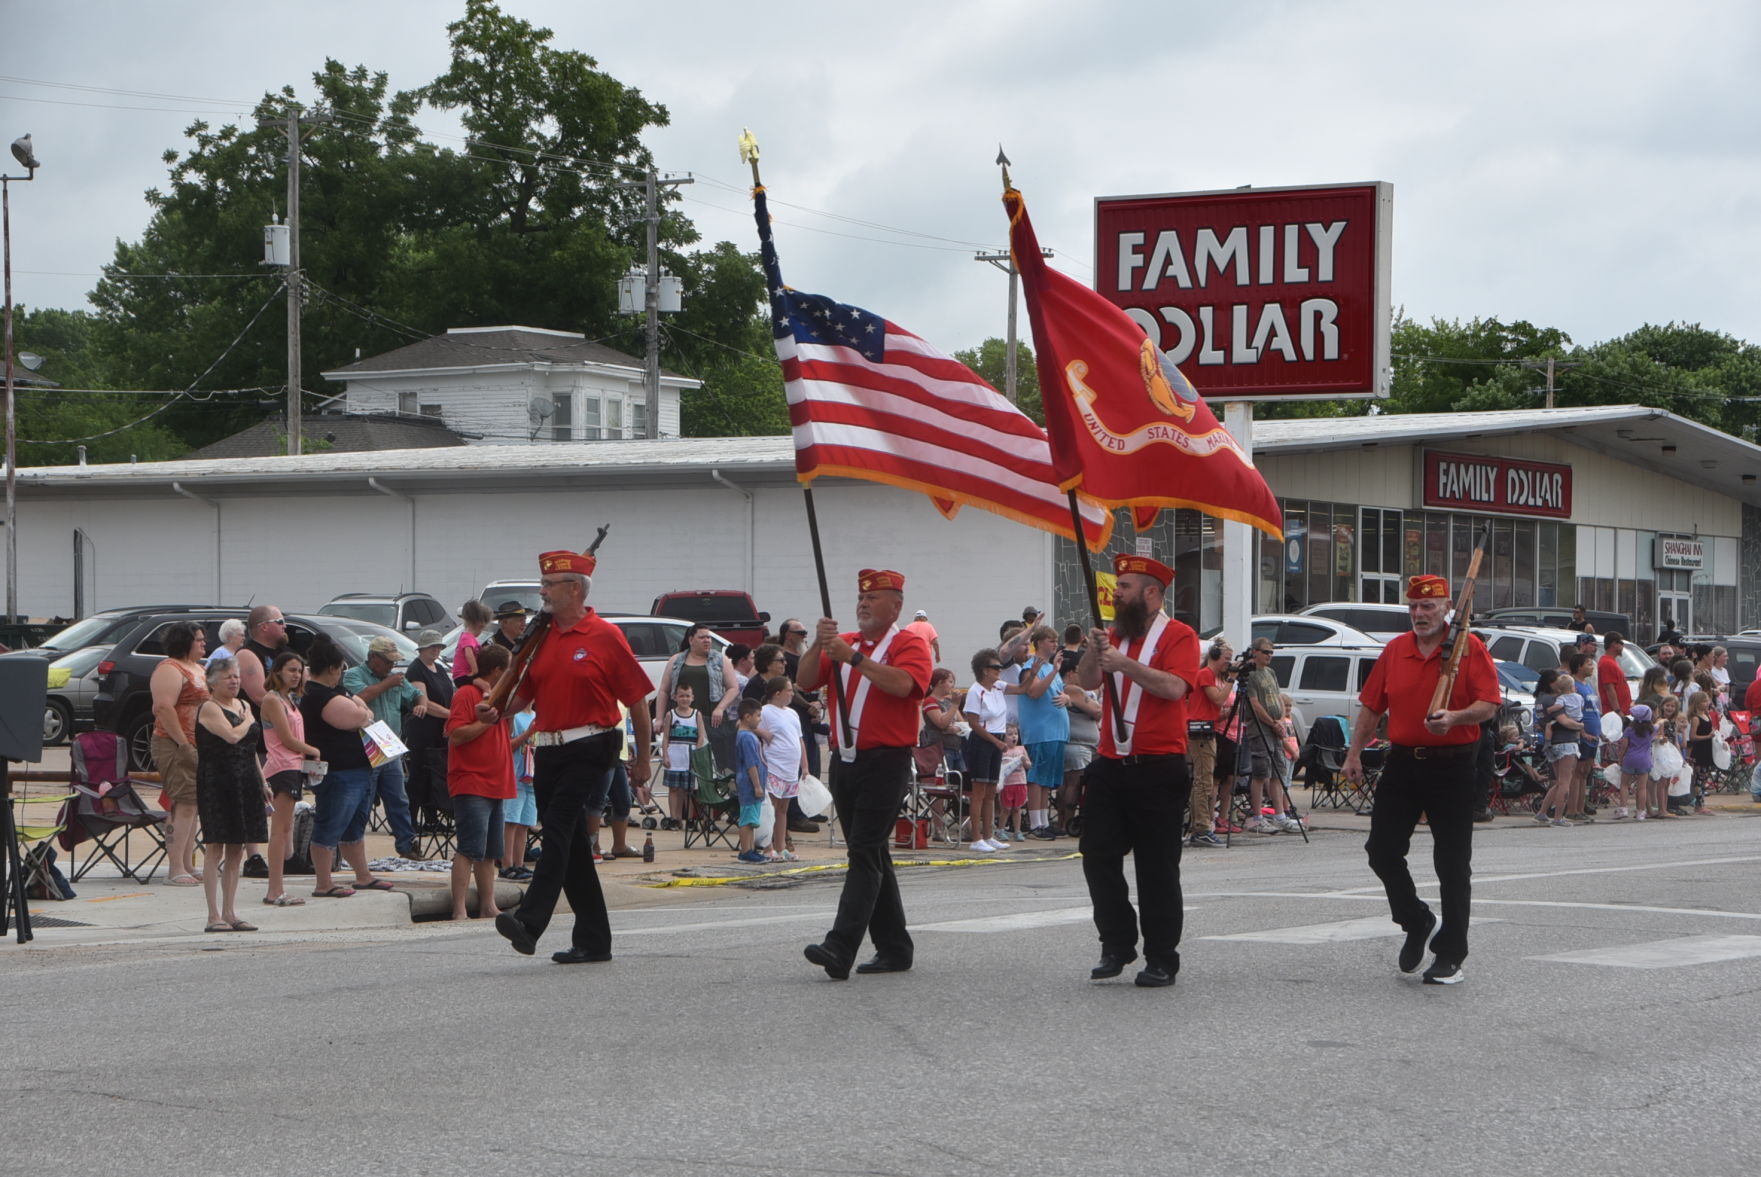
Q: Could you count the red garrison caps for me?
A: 4